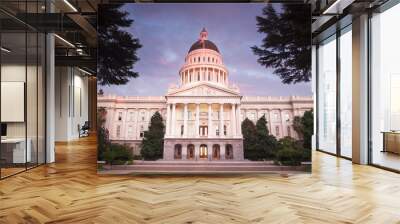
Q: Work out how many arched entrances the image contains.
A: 5